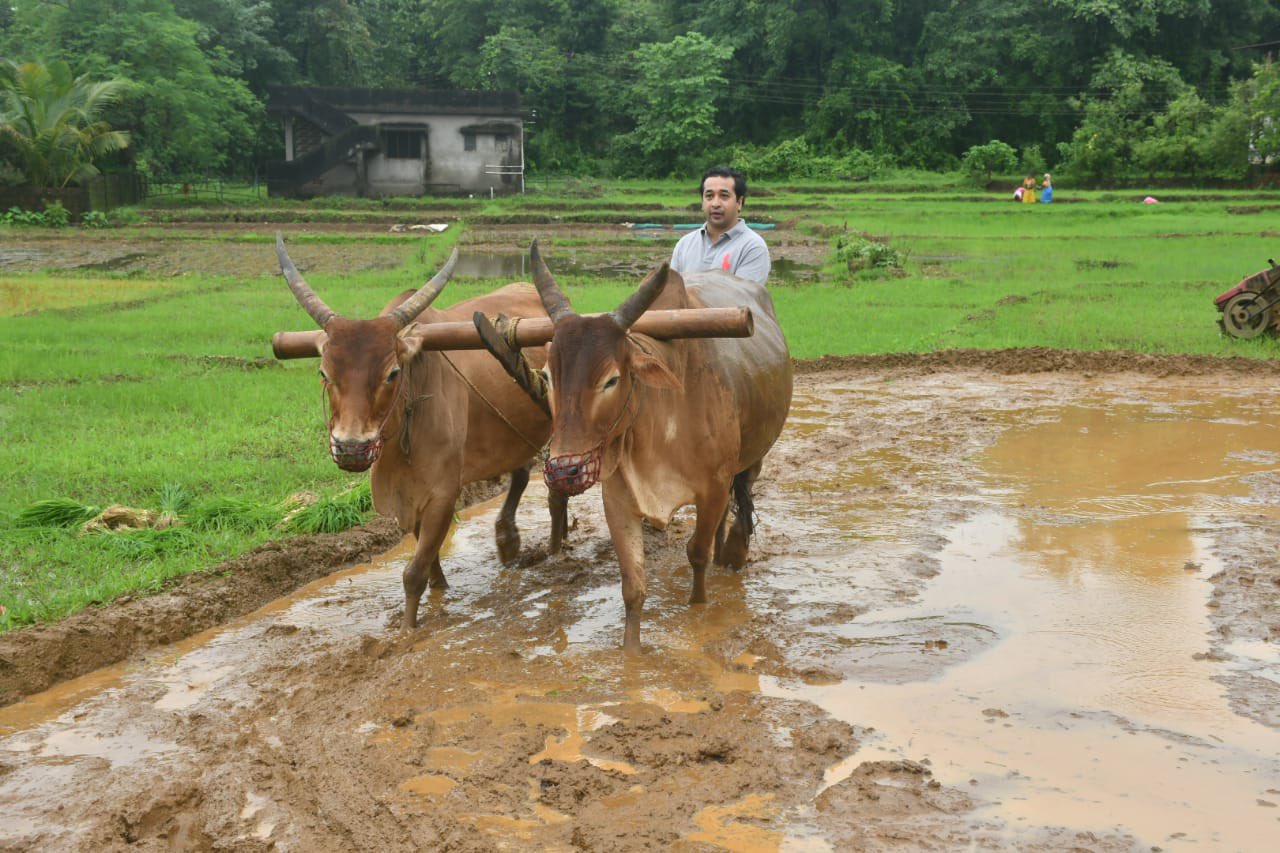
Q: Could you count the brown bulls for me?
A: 2